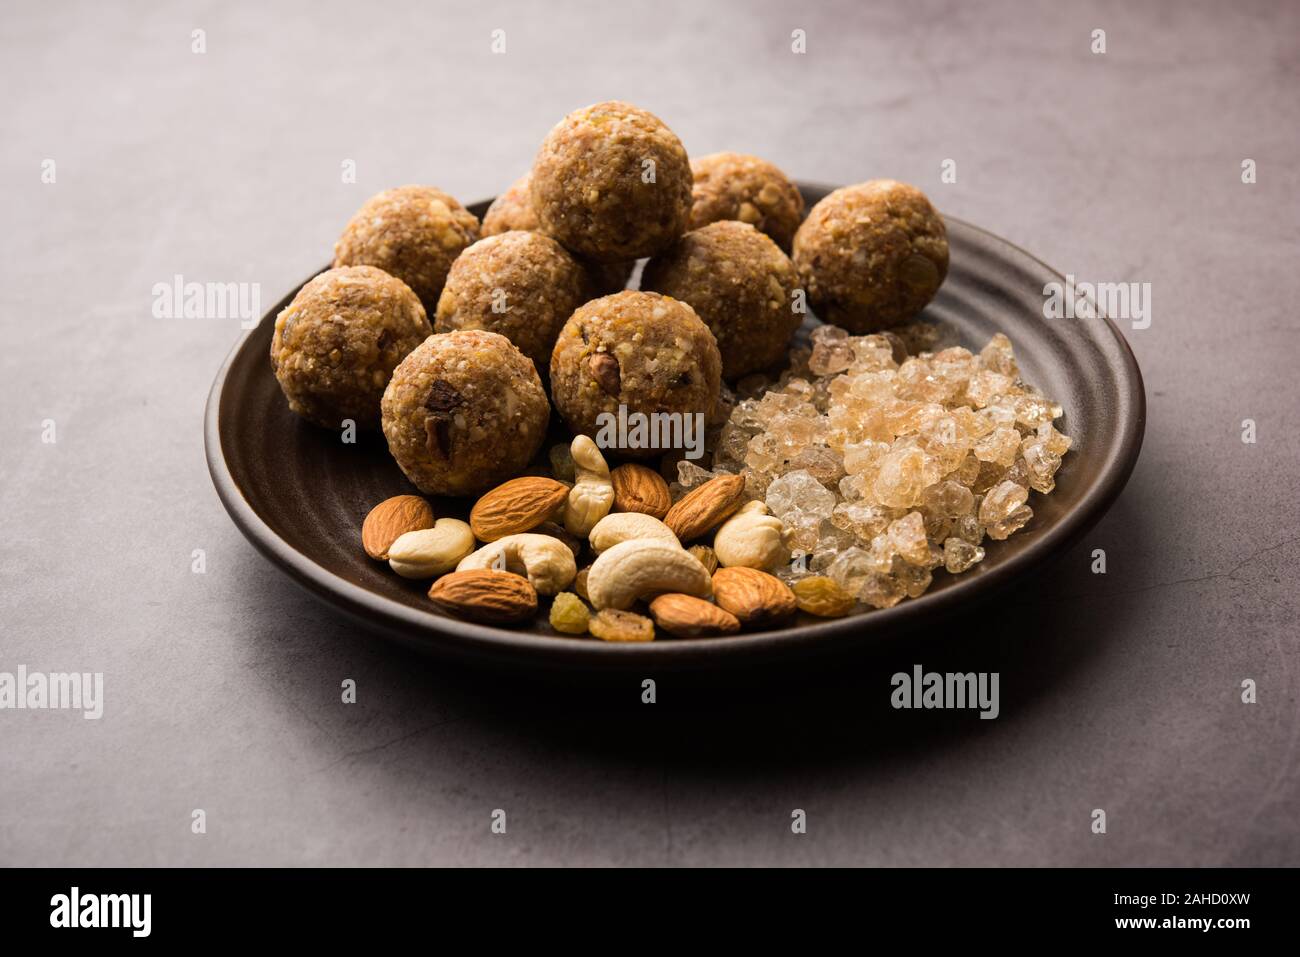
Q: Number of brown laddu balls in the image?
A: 10